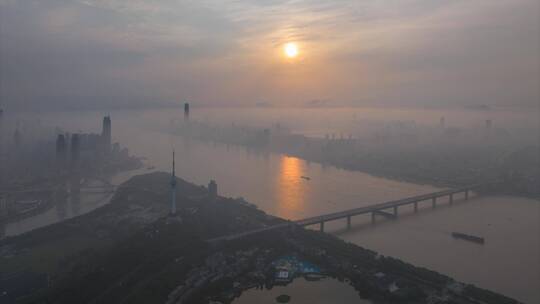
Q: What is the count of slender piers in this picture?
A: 8